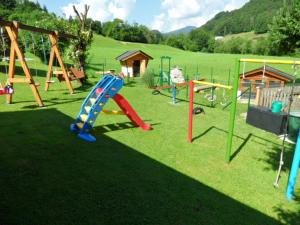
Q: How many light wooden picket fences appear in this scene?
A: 1